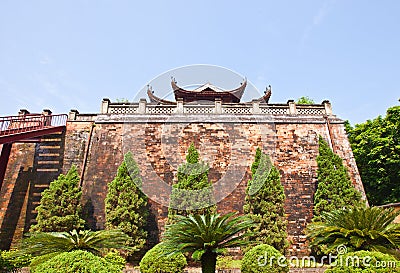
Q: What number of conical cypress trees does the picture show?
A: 5